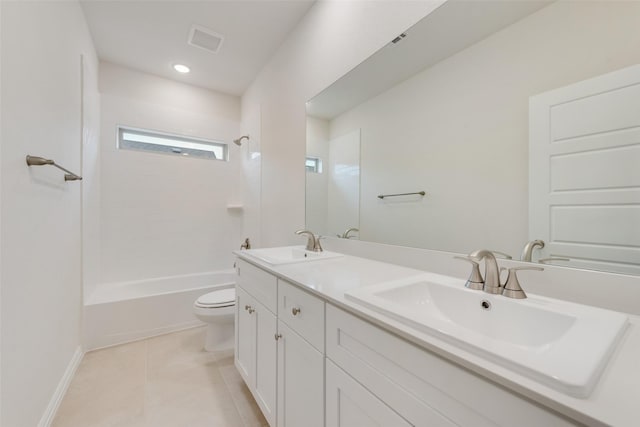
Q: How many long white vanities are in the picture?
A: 1